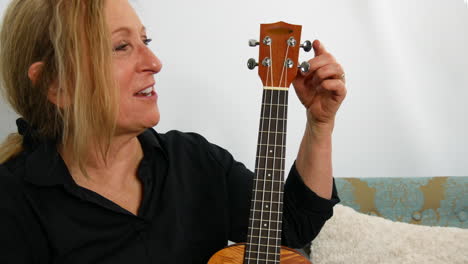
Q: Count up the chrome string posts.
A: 4